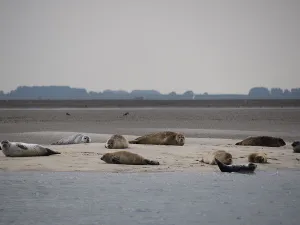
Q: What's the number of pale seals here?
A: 2